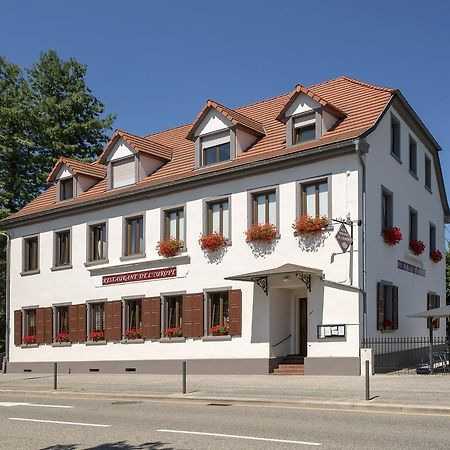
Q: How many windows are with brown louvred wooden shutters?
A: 8